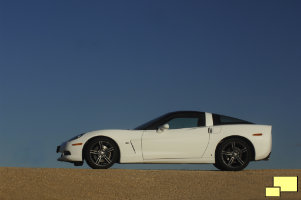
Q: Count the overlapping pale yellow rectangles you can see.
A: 2